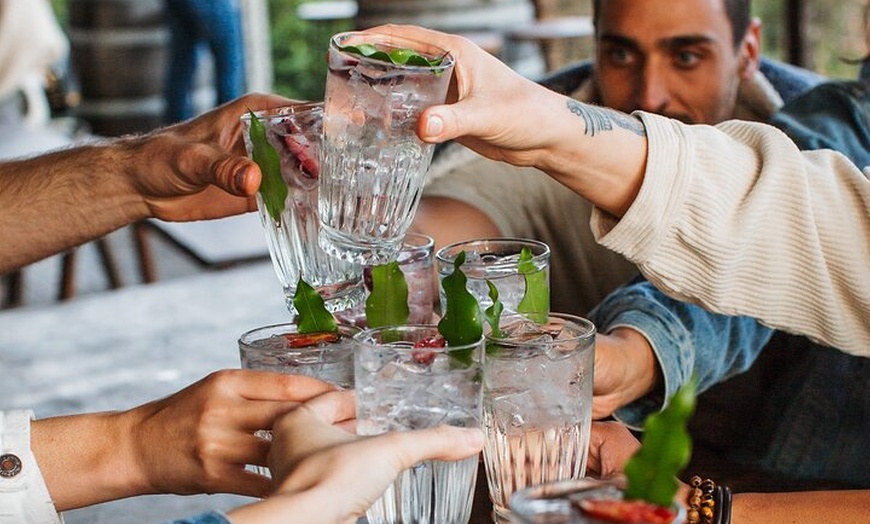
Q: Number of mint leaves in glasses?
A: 8